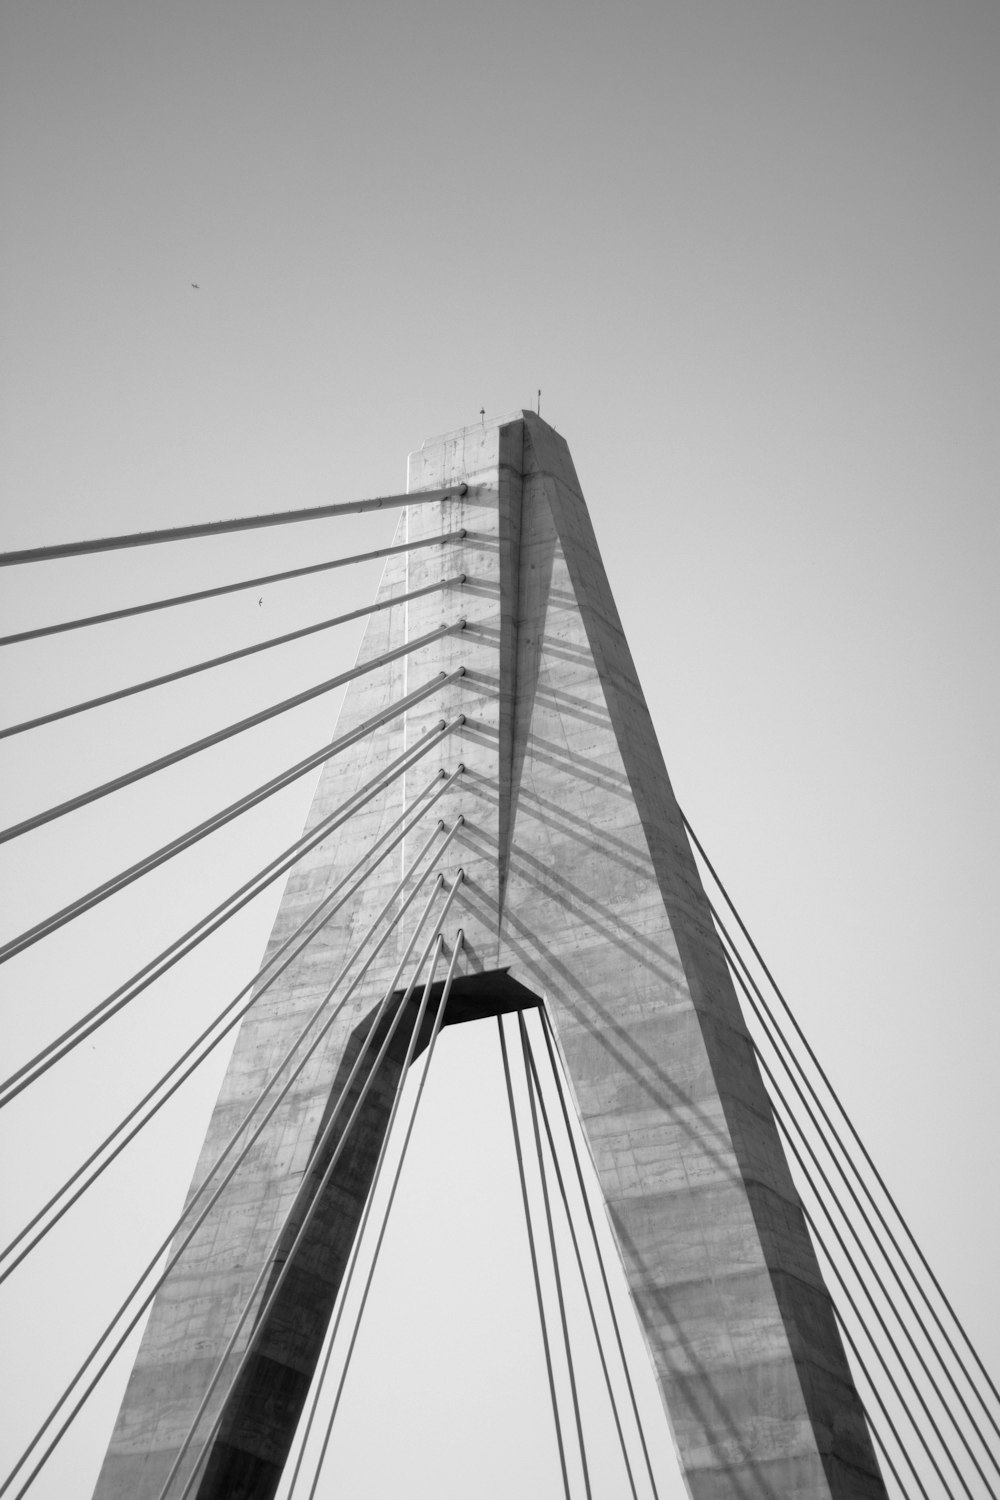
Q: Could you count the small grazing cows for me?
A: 0